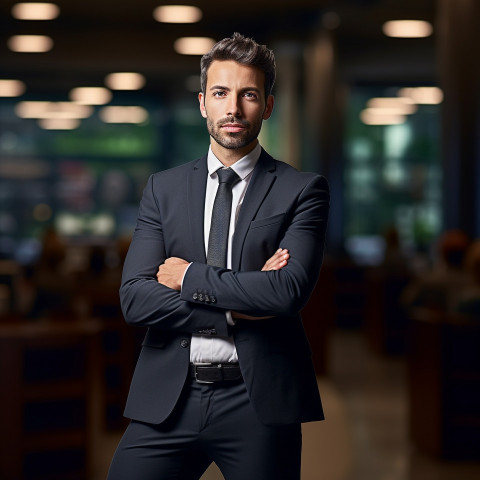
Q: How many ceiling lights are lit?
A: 15